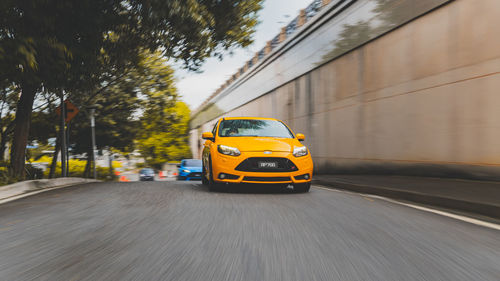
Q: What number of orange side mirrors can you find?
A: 2